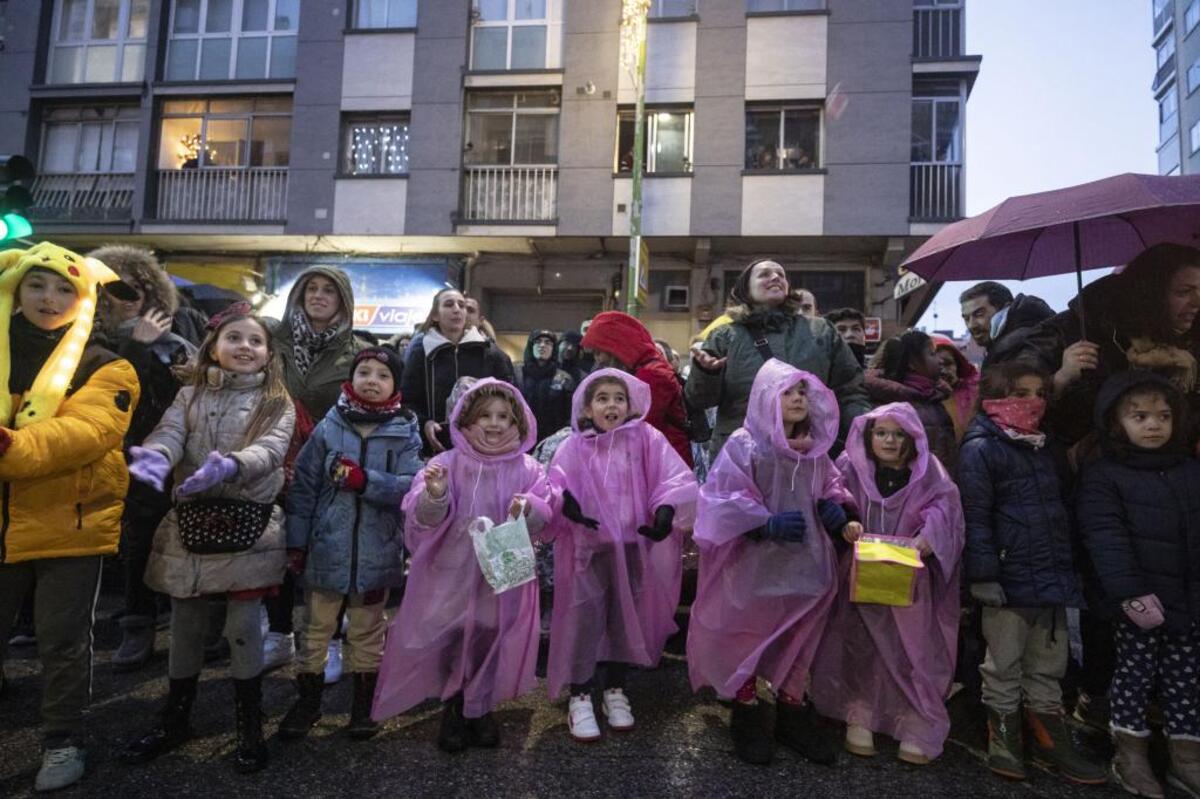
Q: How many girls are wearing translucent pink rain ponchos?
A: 4